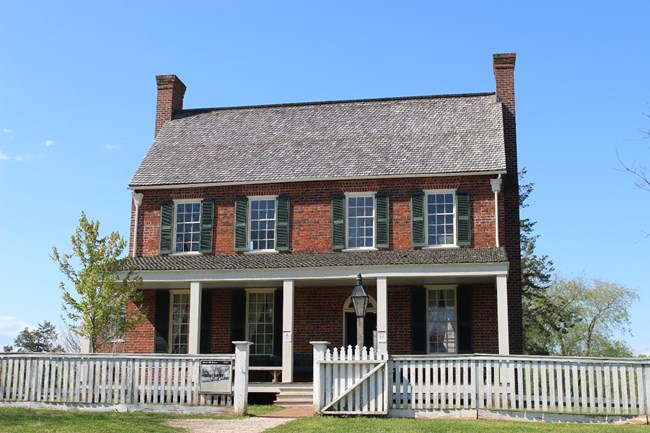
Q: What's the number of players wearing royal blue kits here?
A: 0